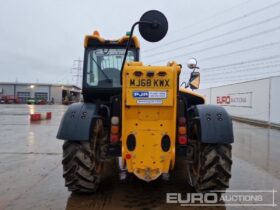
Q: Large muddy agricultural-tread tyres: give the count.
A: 2